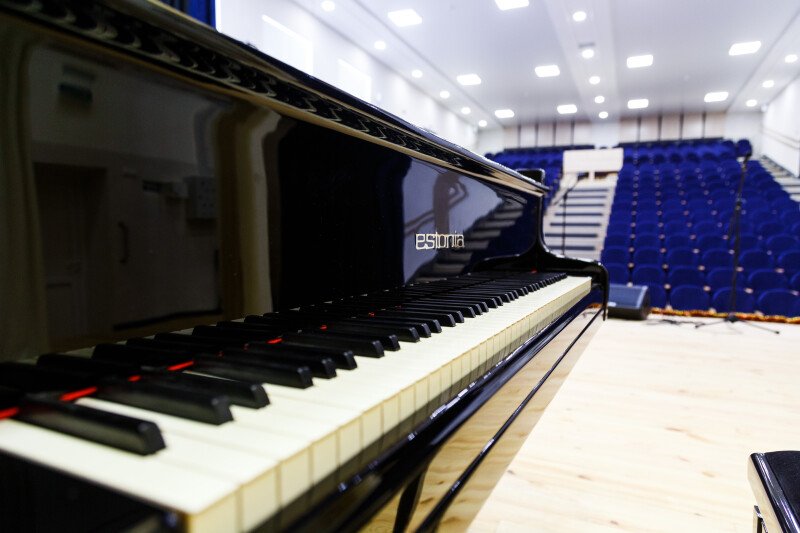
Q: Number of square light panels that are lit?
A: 10